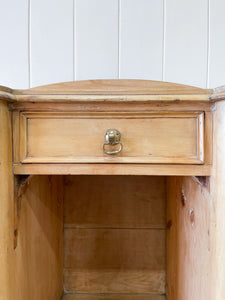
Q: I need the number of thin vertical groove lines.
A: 5